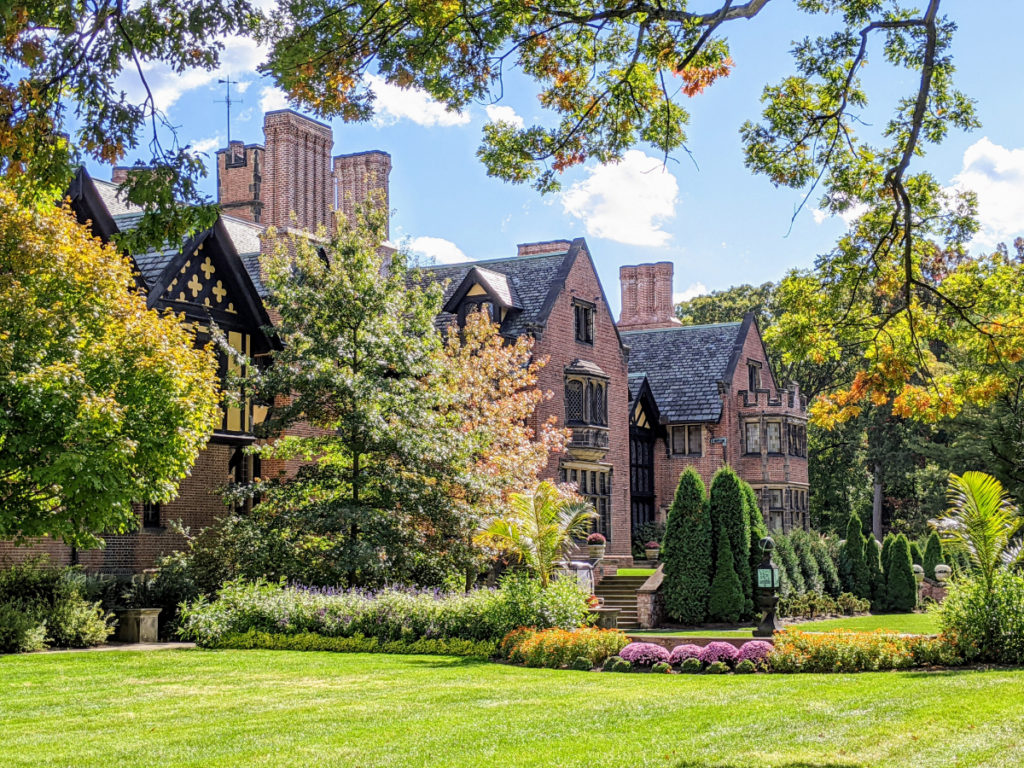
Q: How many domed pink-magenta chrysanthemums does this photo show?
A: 4